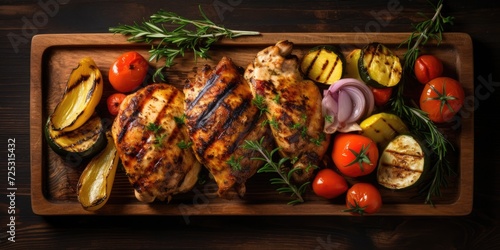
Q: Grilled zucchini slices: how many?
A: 4